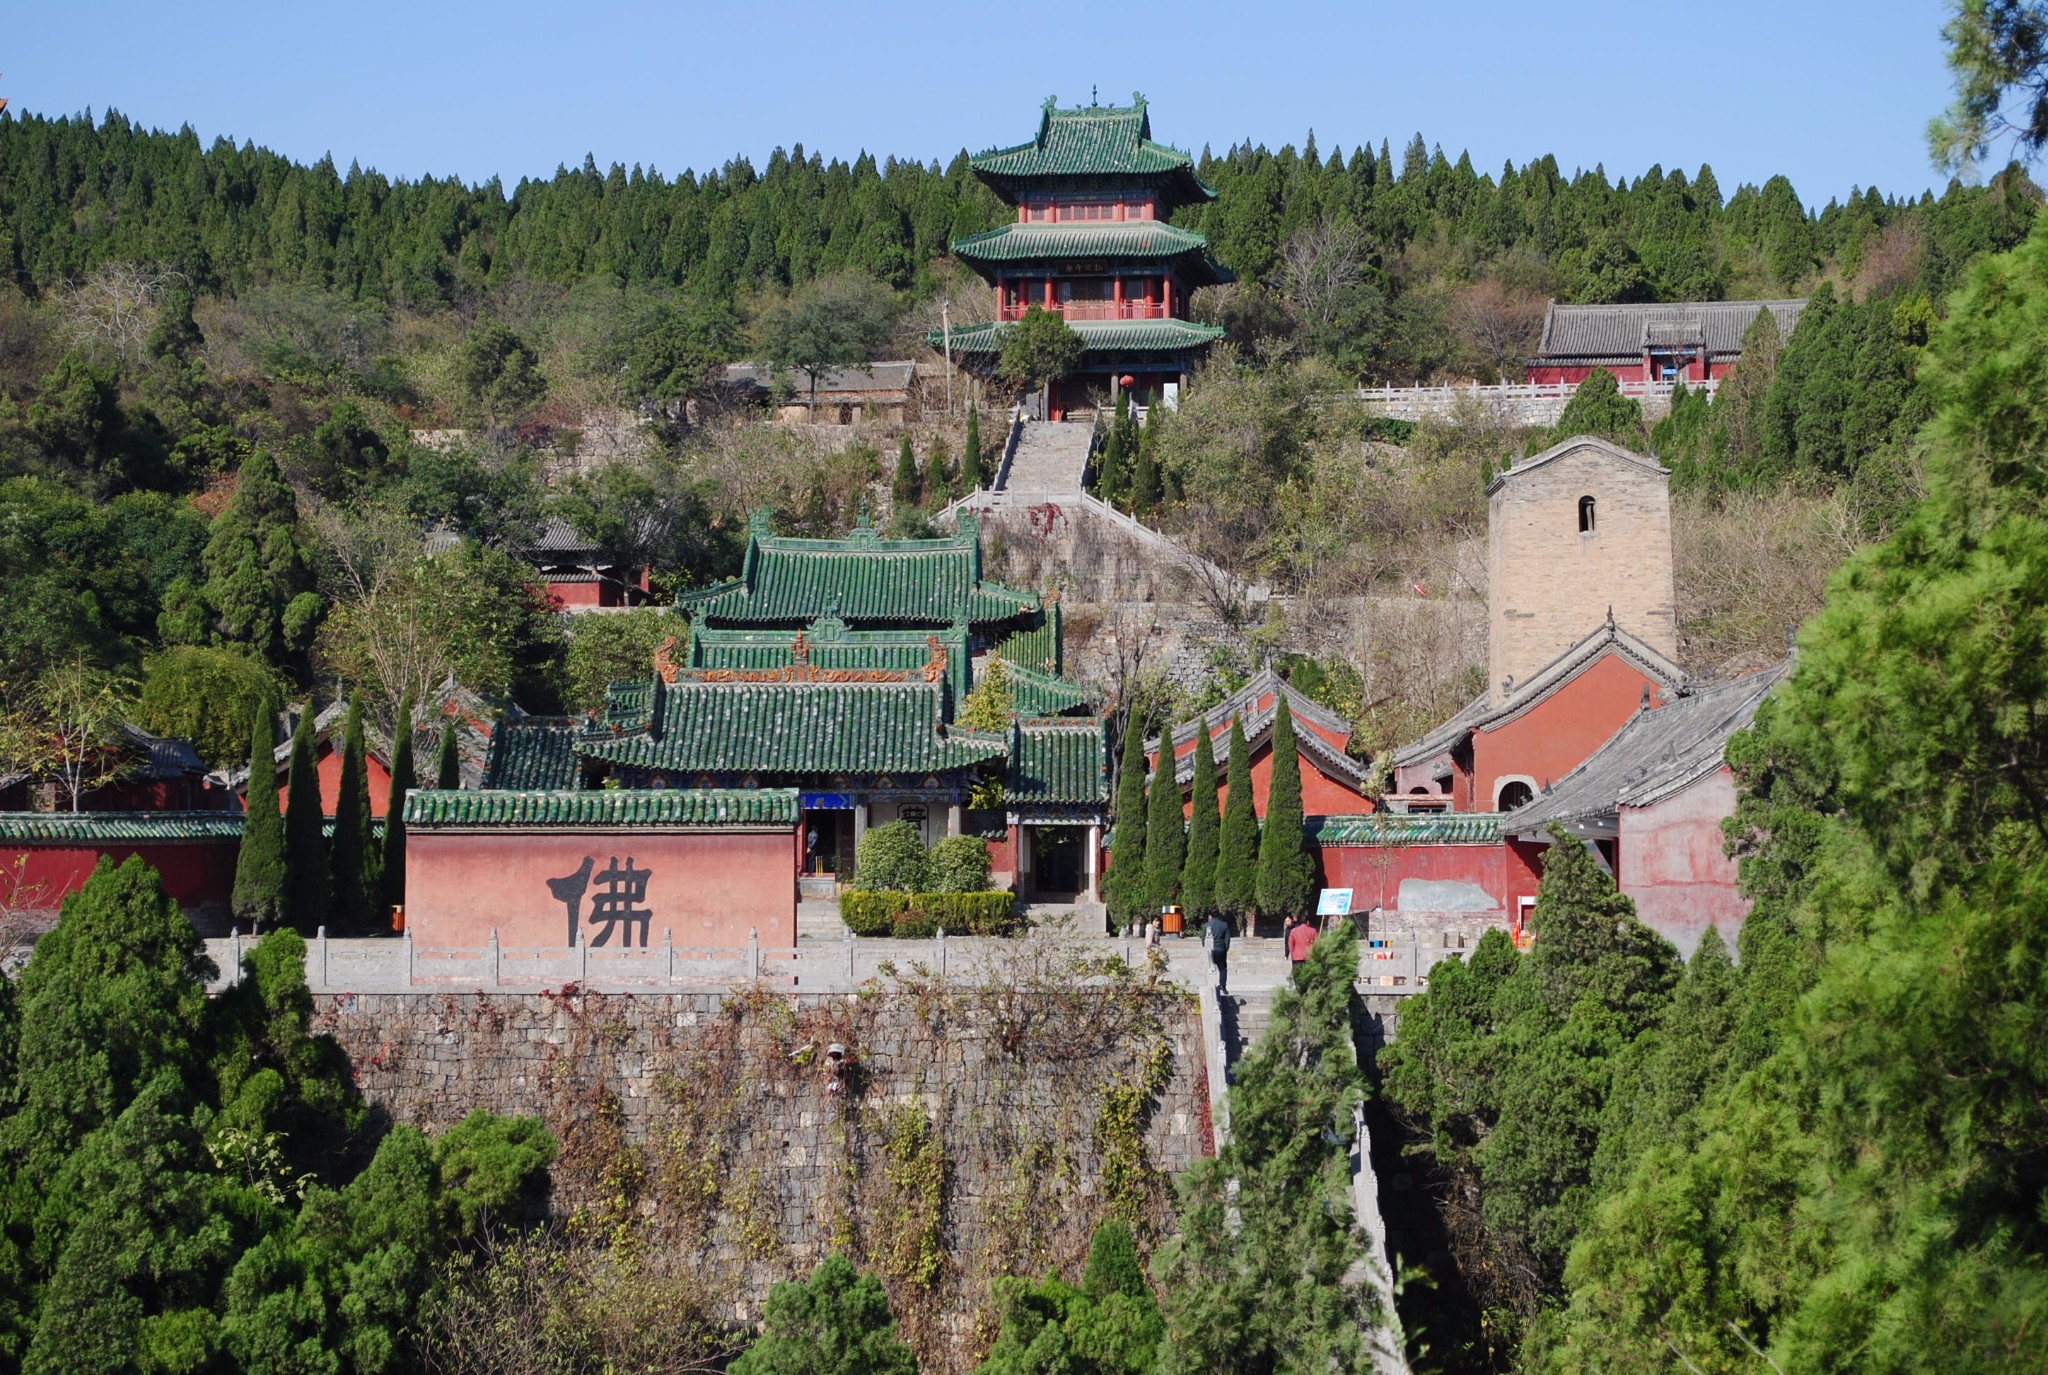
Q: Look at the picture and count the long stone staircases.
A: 2